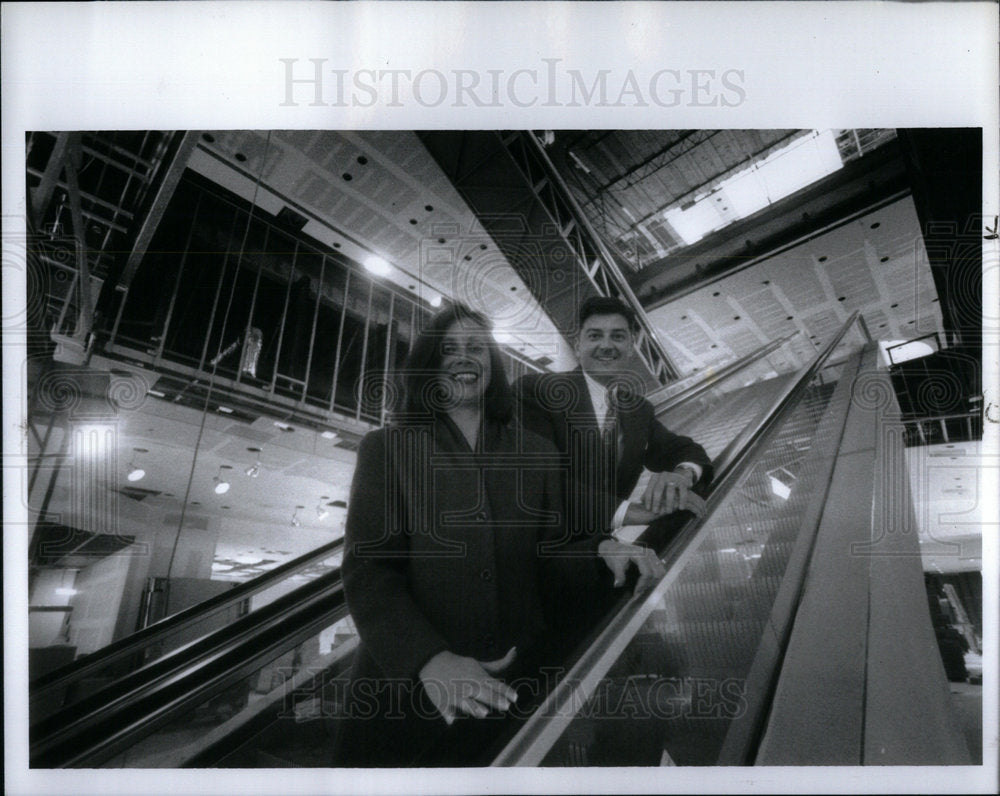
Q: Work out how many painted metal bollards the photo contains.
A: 0